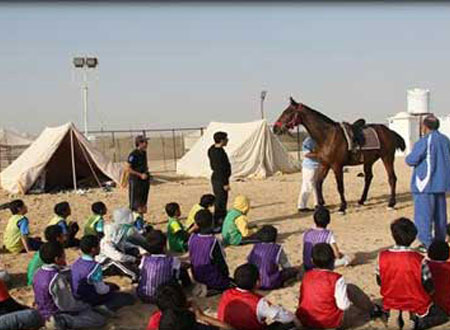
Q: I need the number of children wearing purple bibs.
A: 6